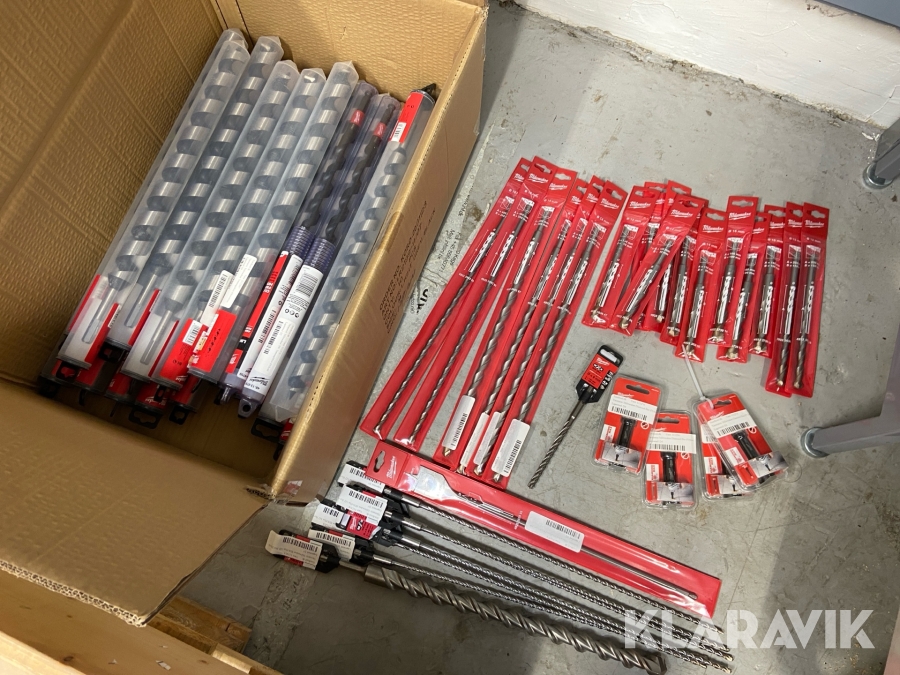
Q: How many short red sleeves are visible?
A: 11